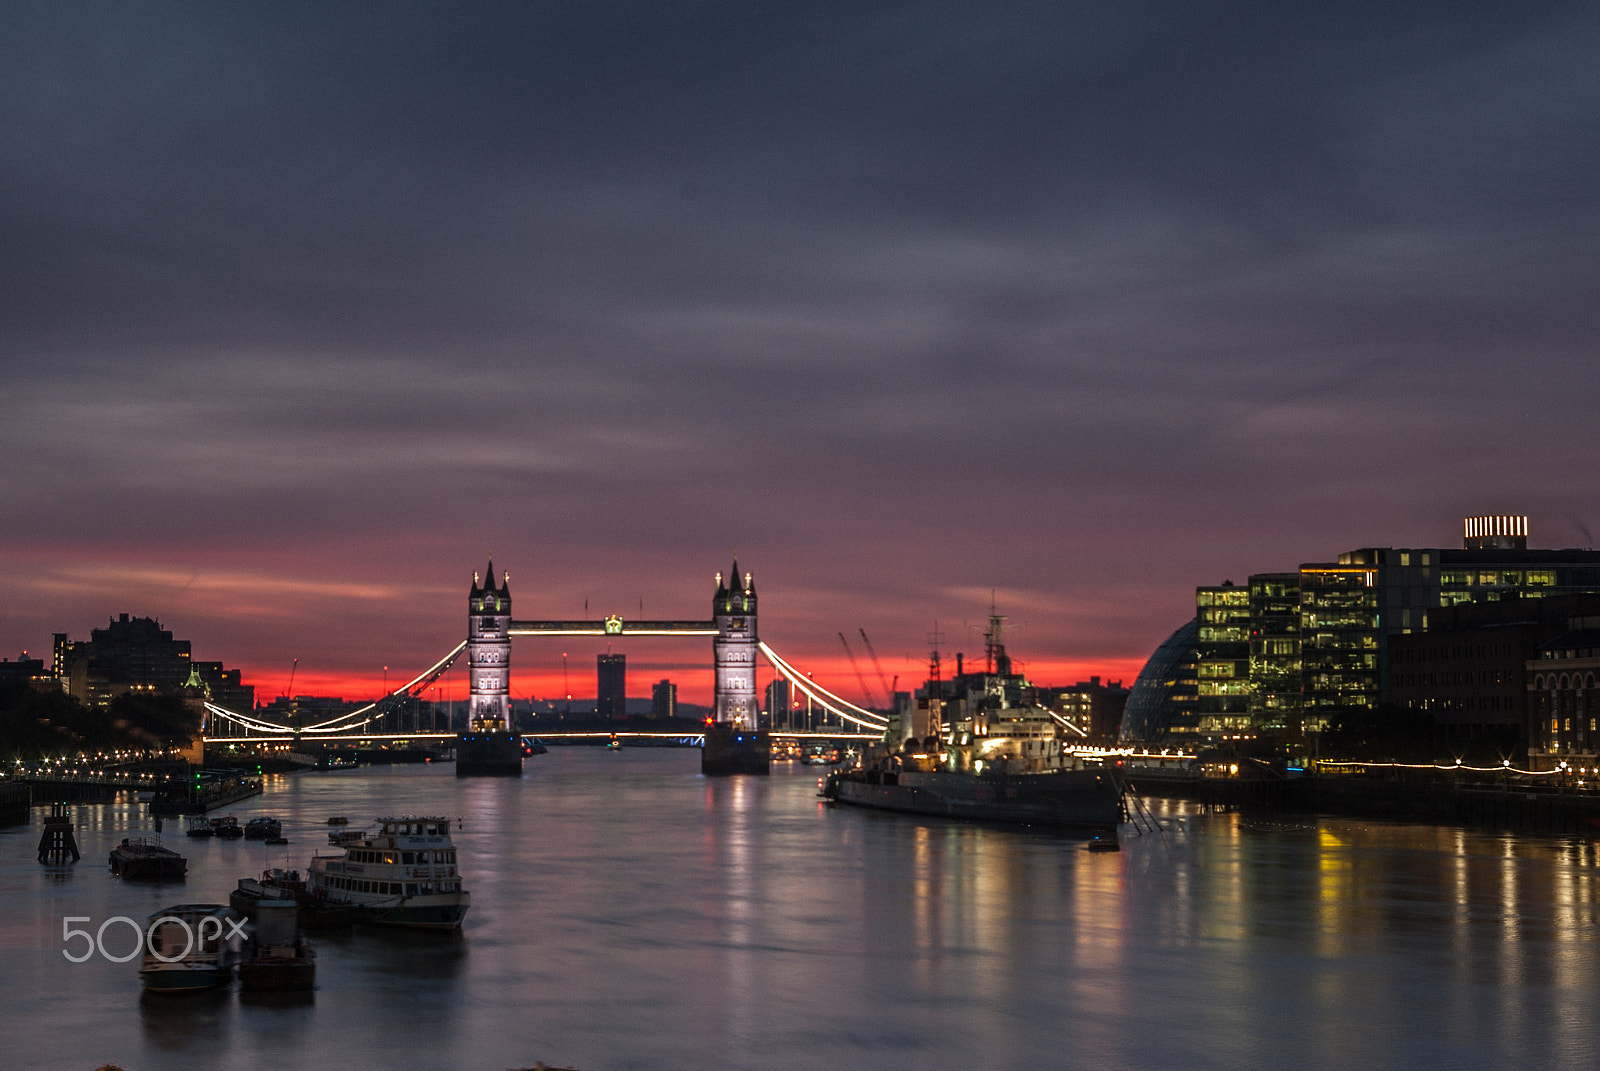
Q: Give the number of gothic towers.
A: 2